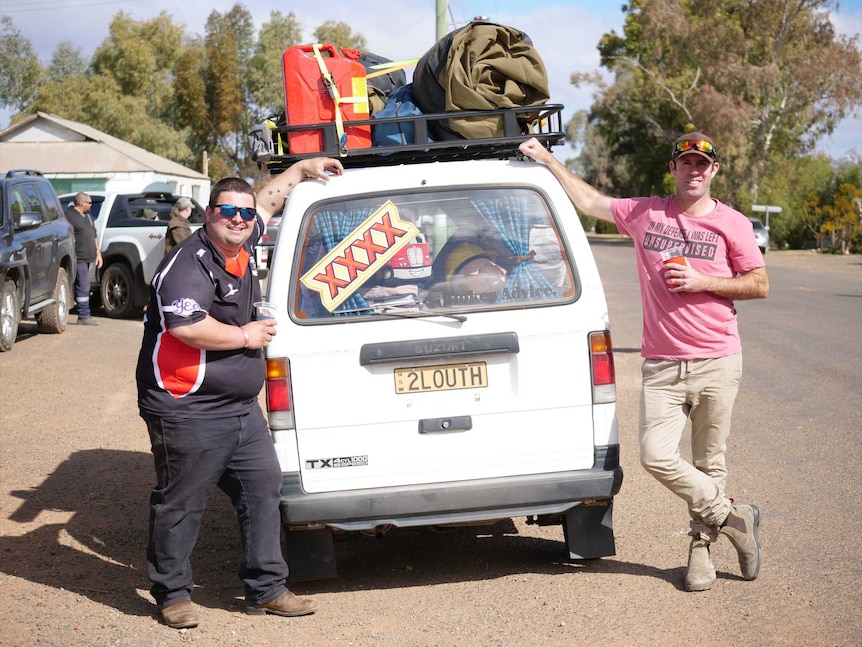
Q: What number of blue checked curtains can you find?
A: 2